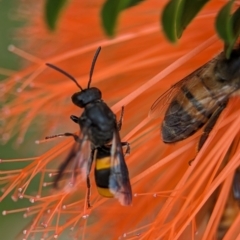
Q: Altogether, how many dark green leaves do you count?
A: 4